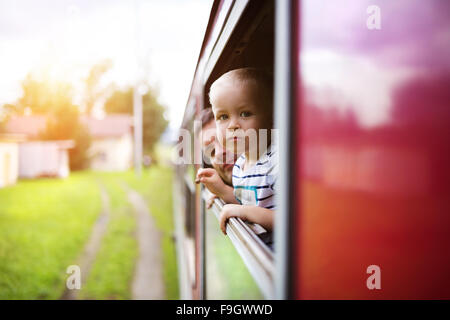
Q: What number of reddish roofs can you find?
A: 2